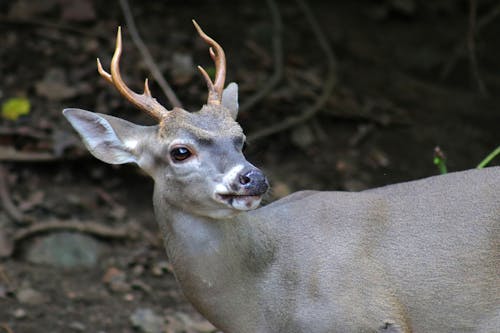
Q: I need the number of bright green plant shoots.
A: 2